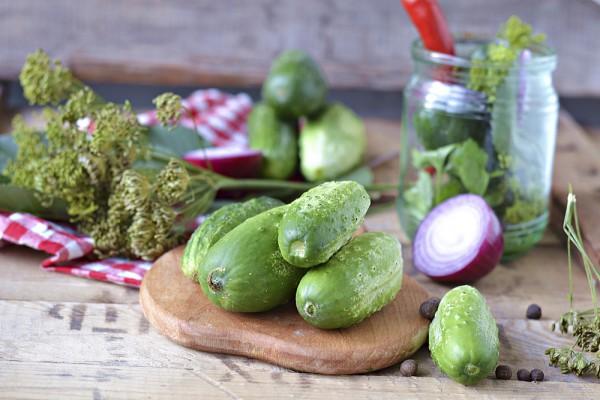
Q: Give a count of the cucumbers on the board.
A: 4